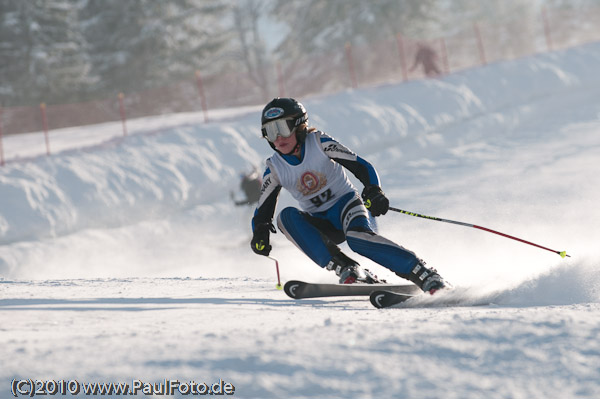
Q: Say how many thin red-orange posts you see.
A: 10